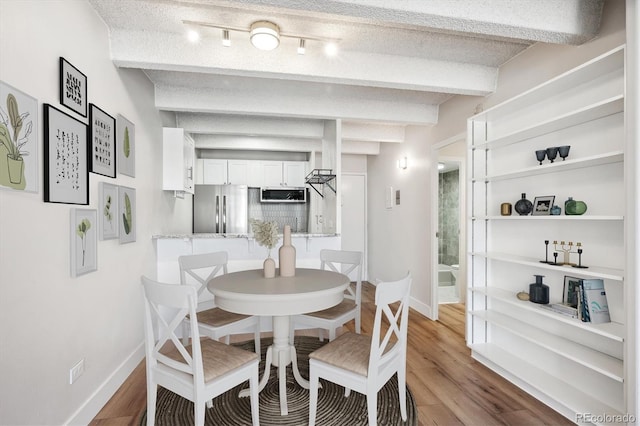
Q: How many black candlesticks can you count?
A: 3